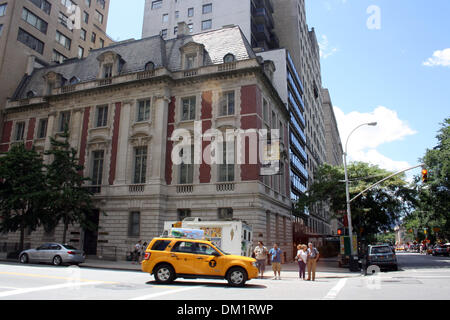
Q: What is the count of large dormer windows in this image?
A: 3